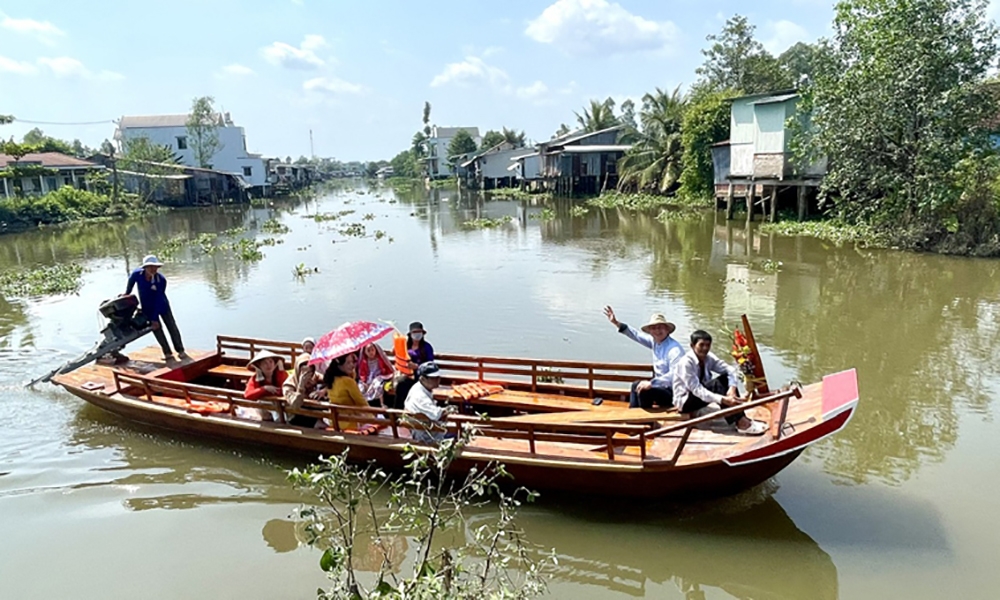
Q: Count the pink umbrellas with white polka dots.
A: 1